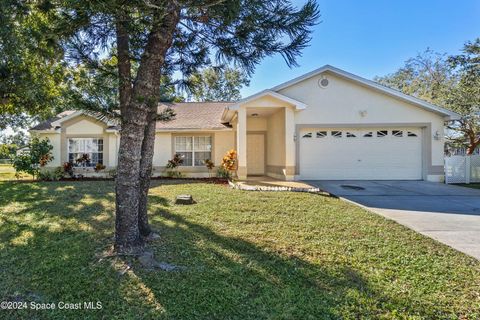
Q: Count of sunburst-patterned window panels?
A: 8